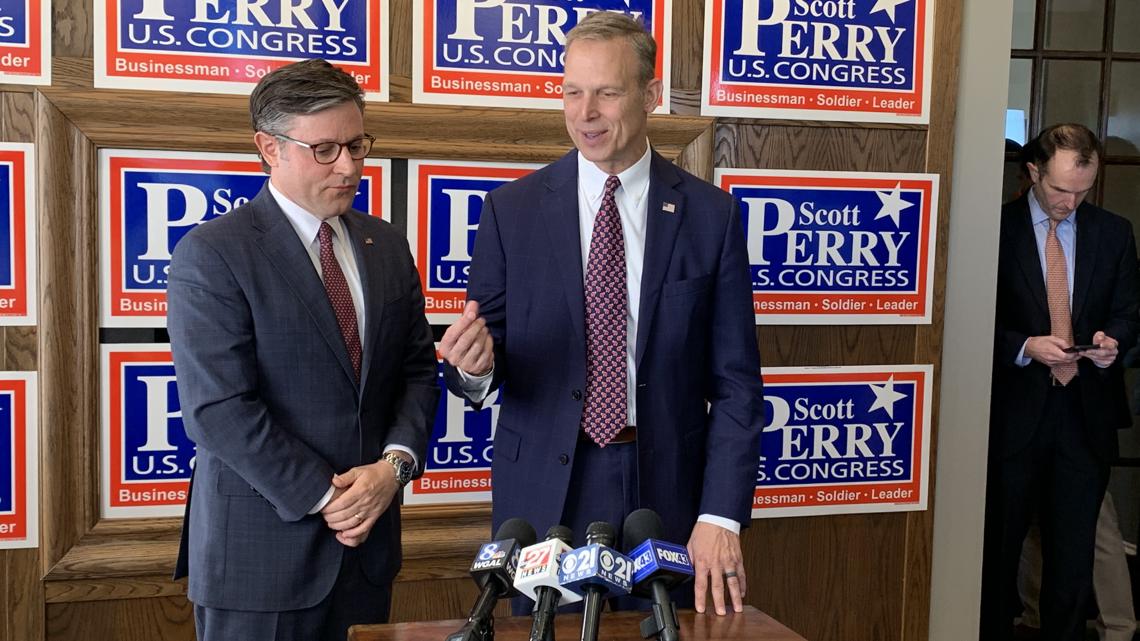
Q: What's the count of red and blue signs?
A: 12